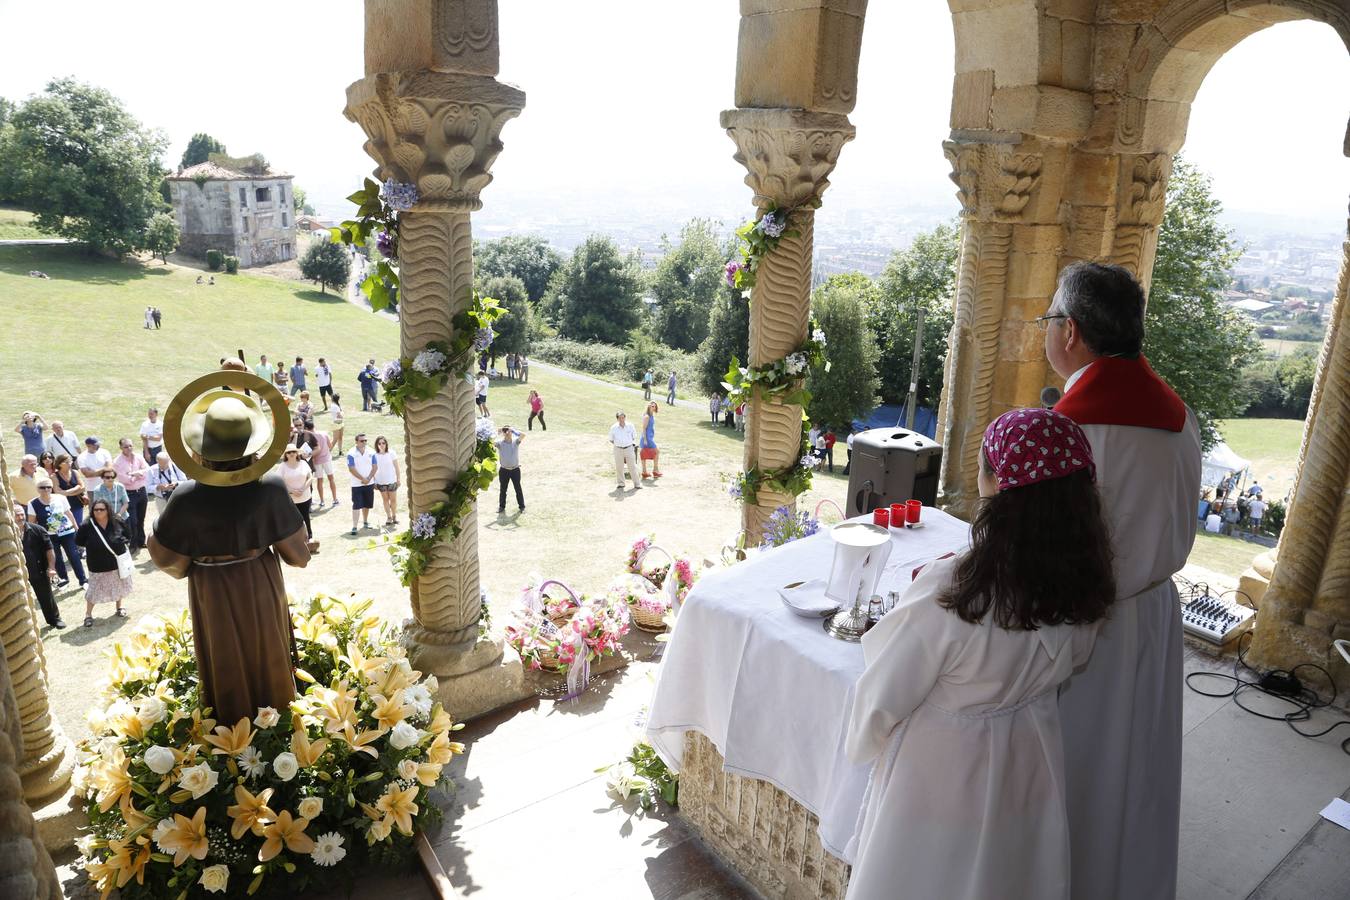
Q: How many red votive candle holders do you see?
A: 3